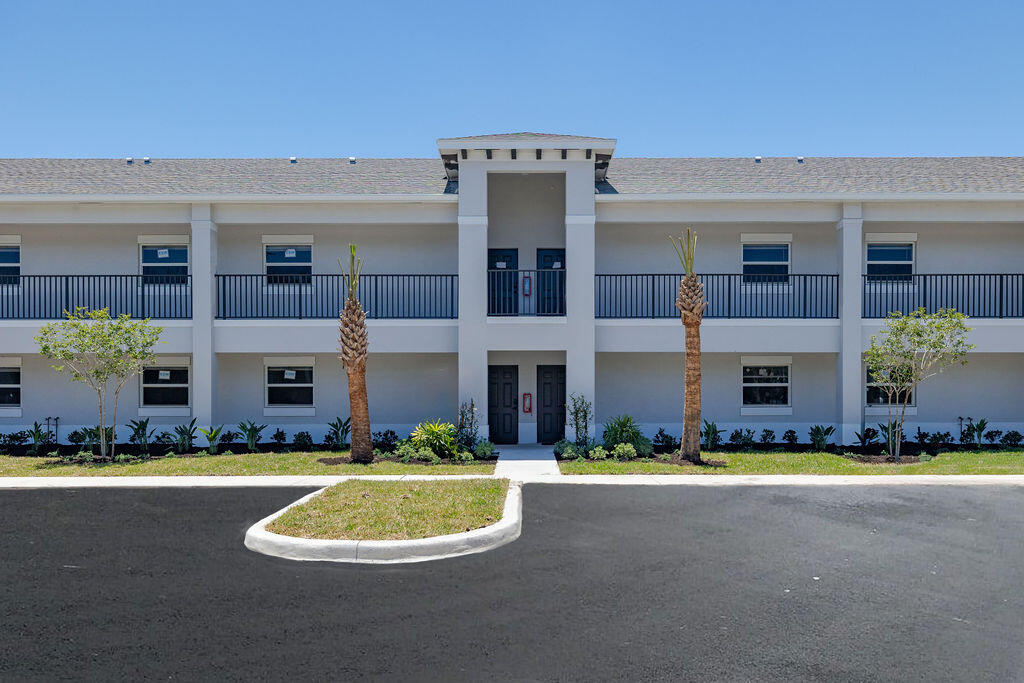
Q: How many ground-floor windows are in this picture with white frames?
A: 5